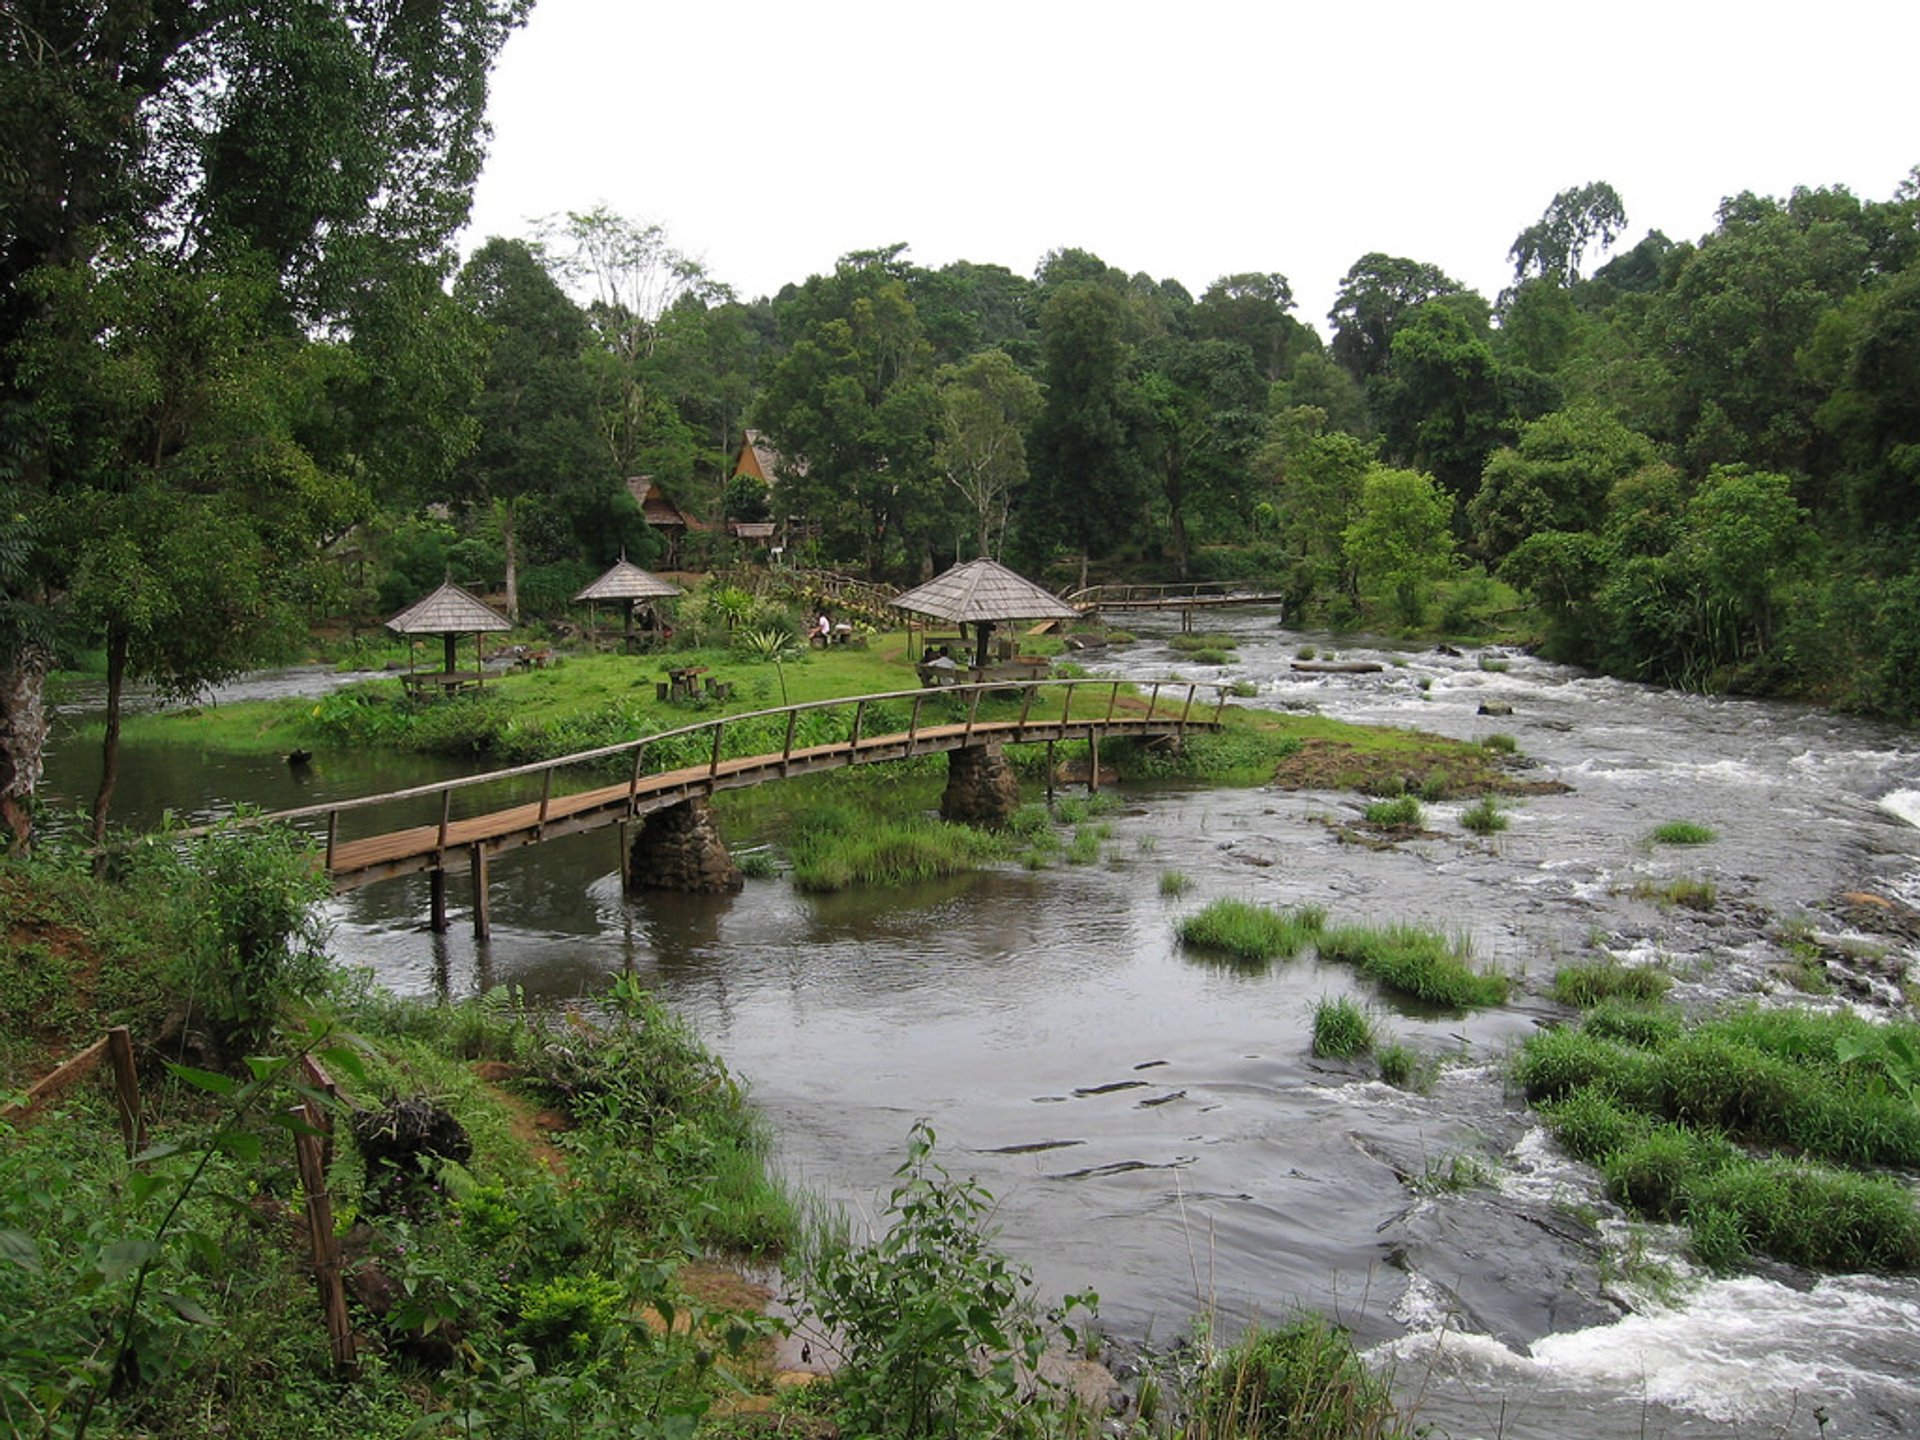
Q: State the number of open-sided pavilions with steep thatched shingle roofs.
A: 3